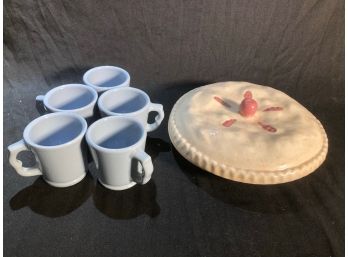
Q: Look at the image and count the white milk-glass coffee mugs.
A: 5